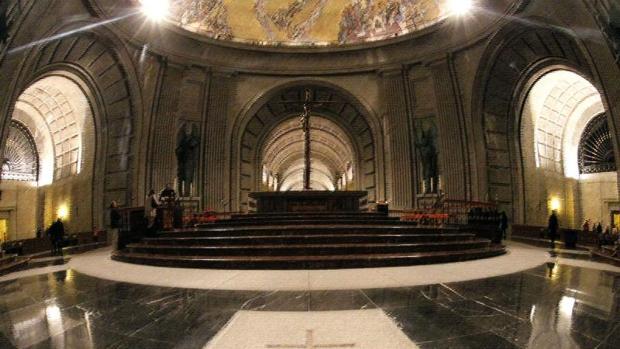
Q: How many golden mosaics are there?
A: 1